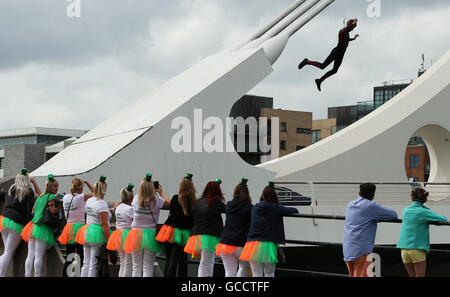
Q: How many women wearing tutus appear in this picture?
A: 10